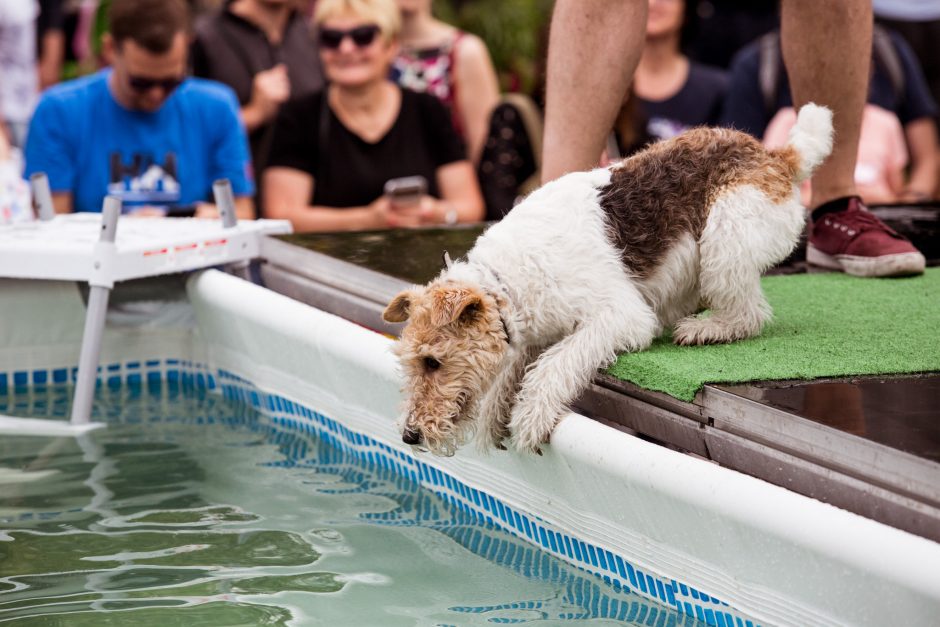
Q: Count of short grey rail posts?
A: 3